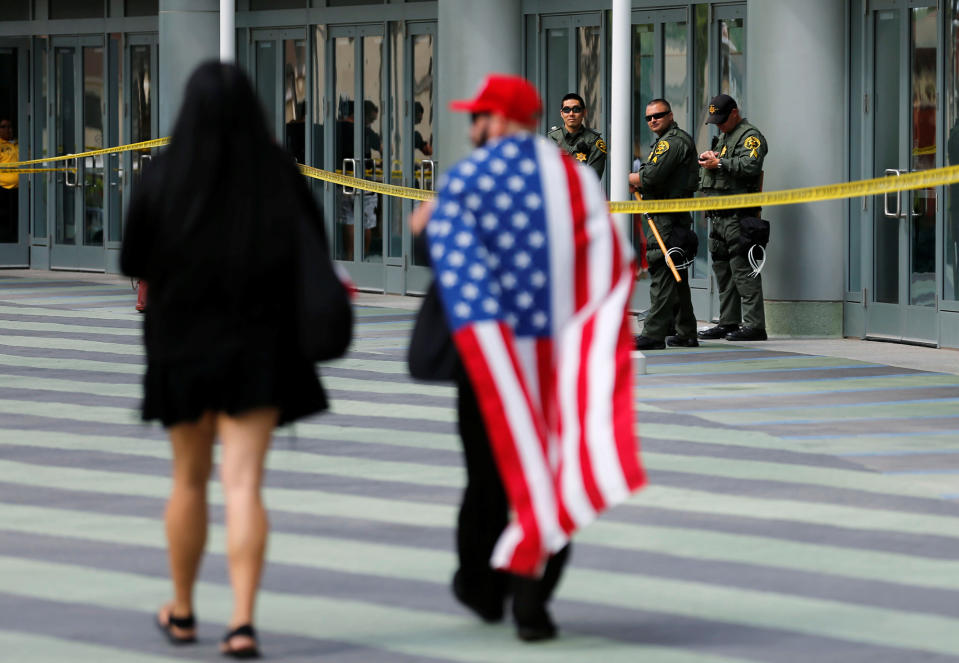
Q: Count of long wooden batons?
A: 1